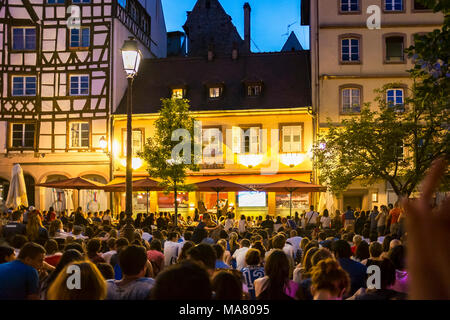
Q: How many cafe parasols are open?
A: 4